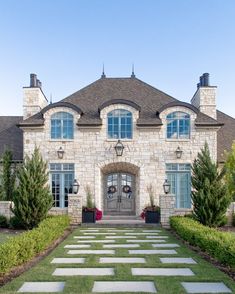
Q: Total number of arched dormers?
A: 3